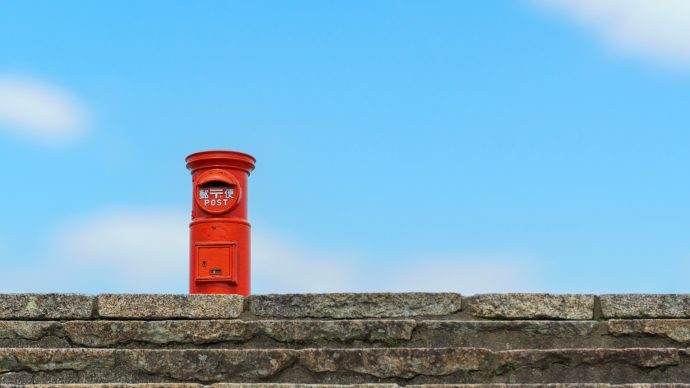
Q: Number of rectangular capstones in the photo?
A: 5